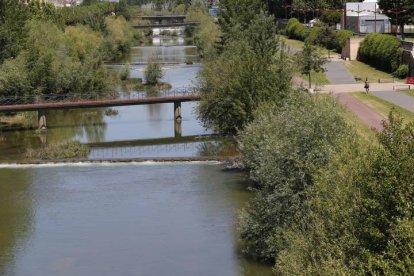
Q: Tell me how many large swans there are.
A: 0